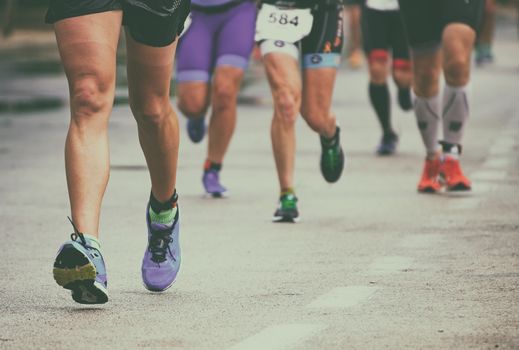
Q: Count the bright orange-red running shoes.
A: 2